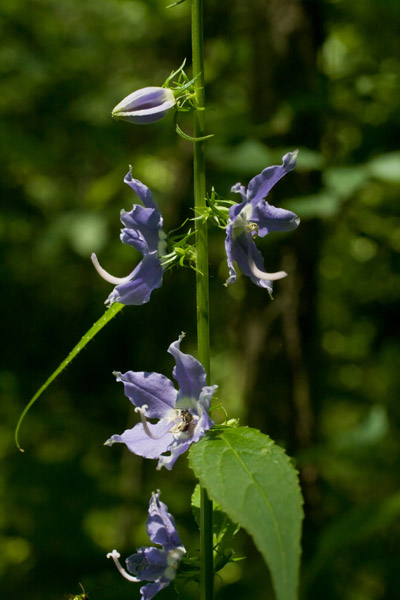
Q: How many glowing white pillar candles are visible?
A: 0